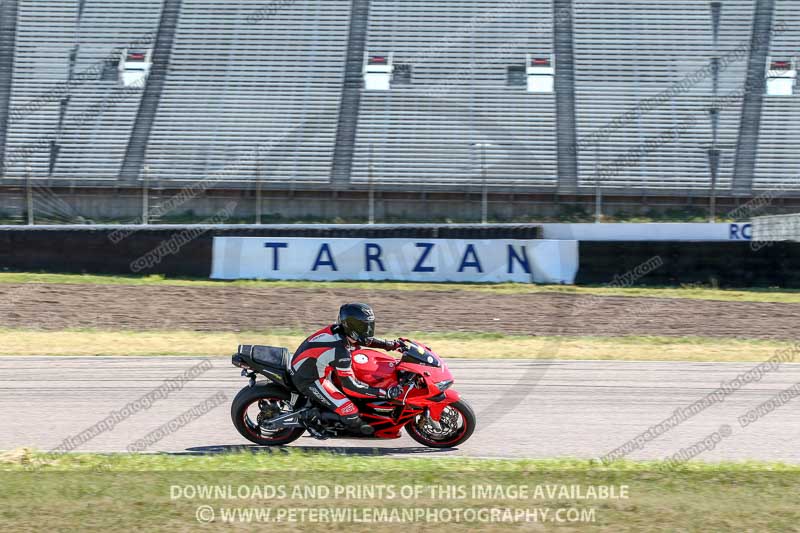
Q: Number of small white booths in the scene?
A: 4